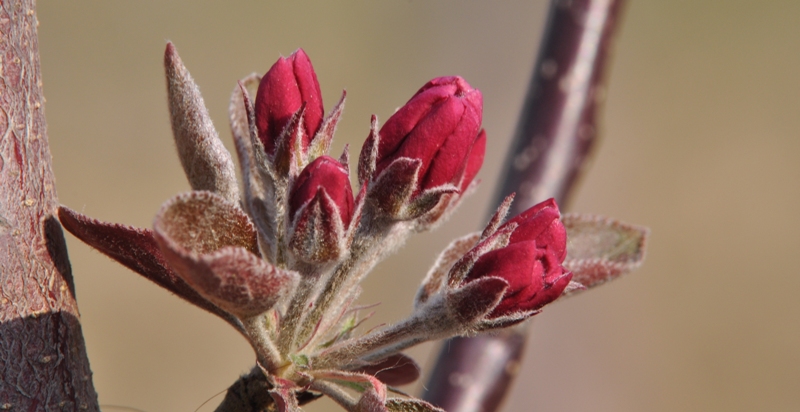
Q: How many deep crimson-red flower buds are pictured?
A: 4